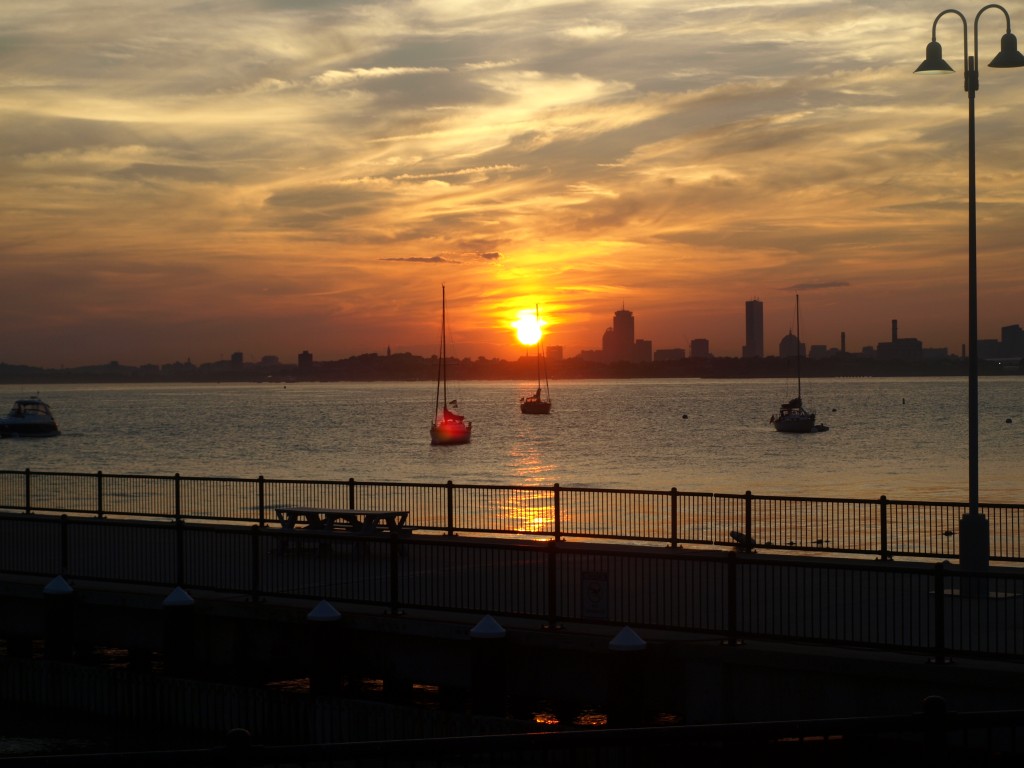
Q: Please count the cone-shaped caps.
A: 5